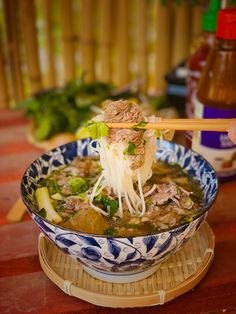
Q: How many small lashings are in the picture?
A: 3